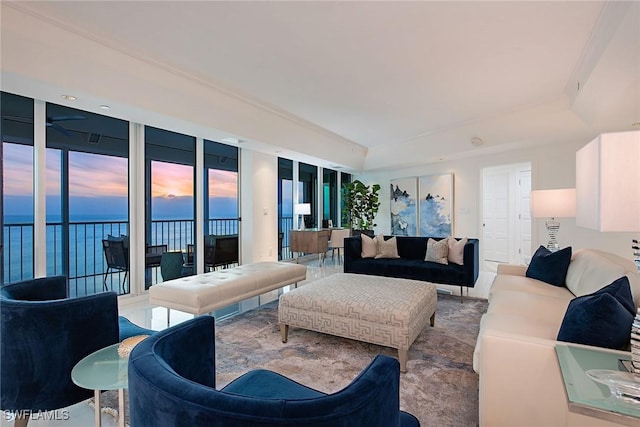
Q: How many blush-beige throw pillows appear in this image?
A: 4